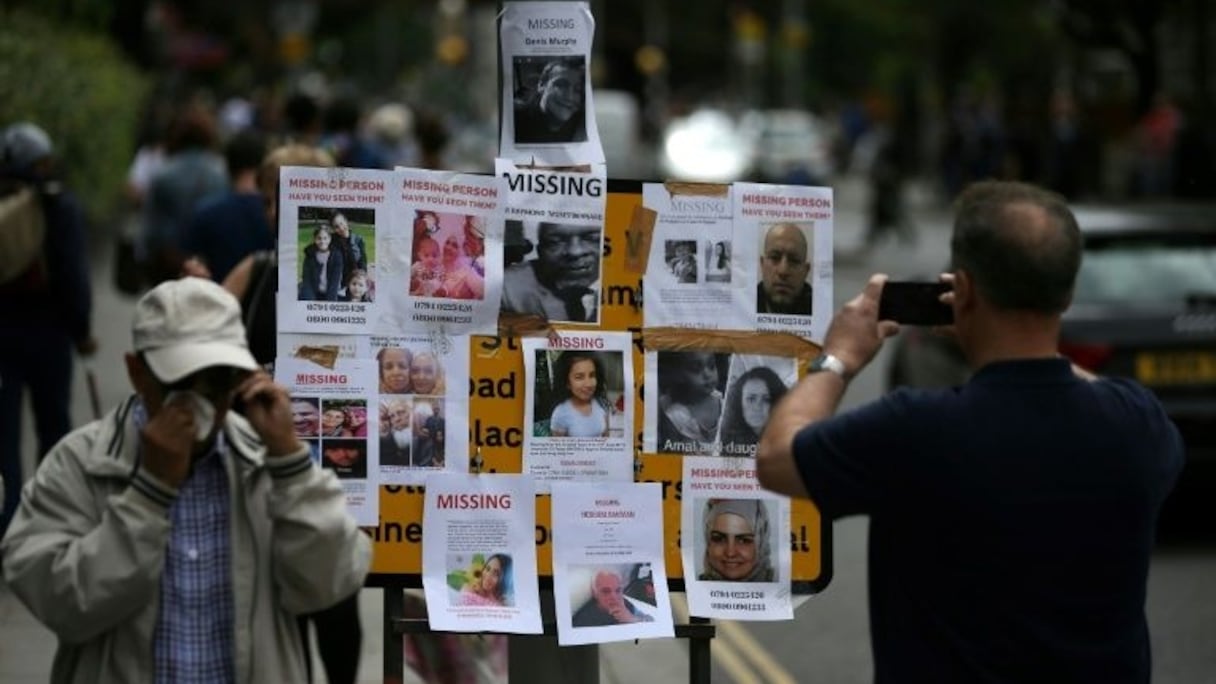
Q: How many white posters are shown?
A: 13